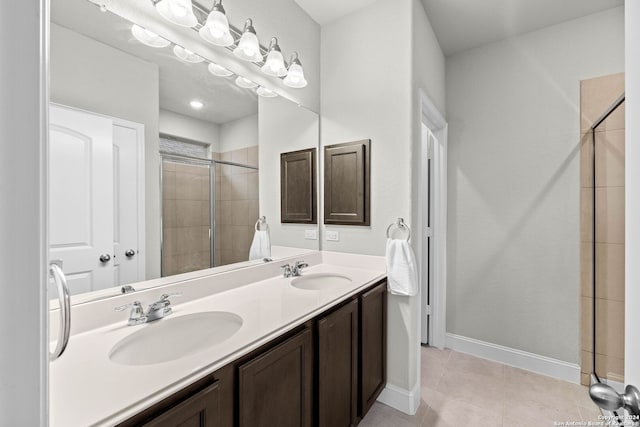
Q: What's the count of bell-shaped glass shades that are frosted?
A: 5